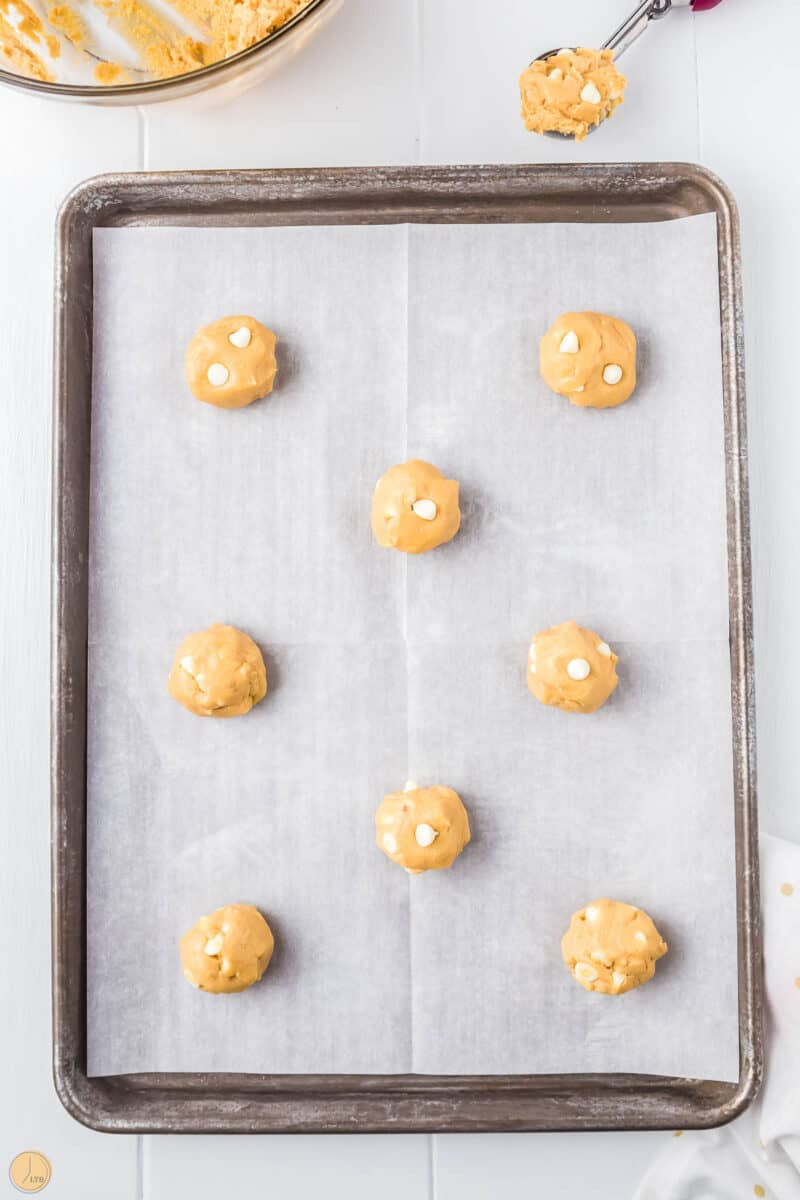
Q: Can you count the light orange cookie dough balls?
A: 8